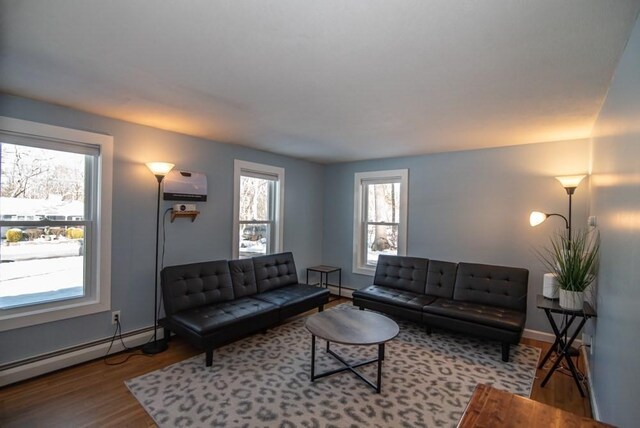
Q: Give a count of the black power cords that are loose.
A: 2